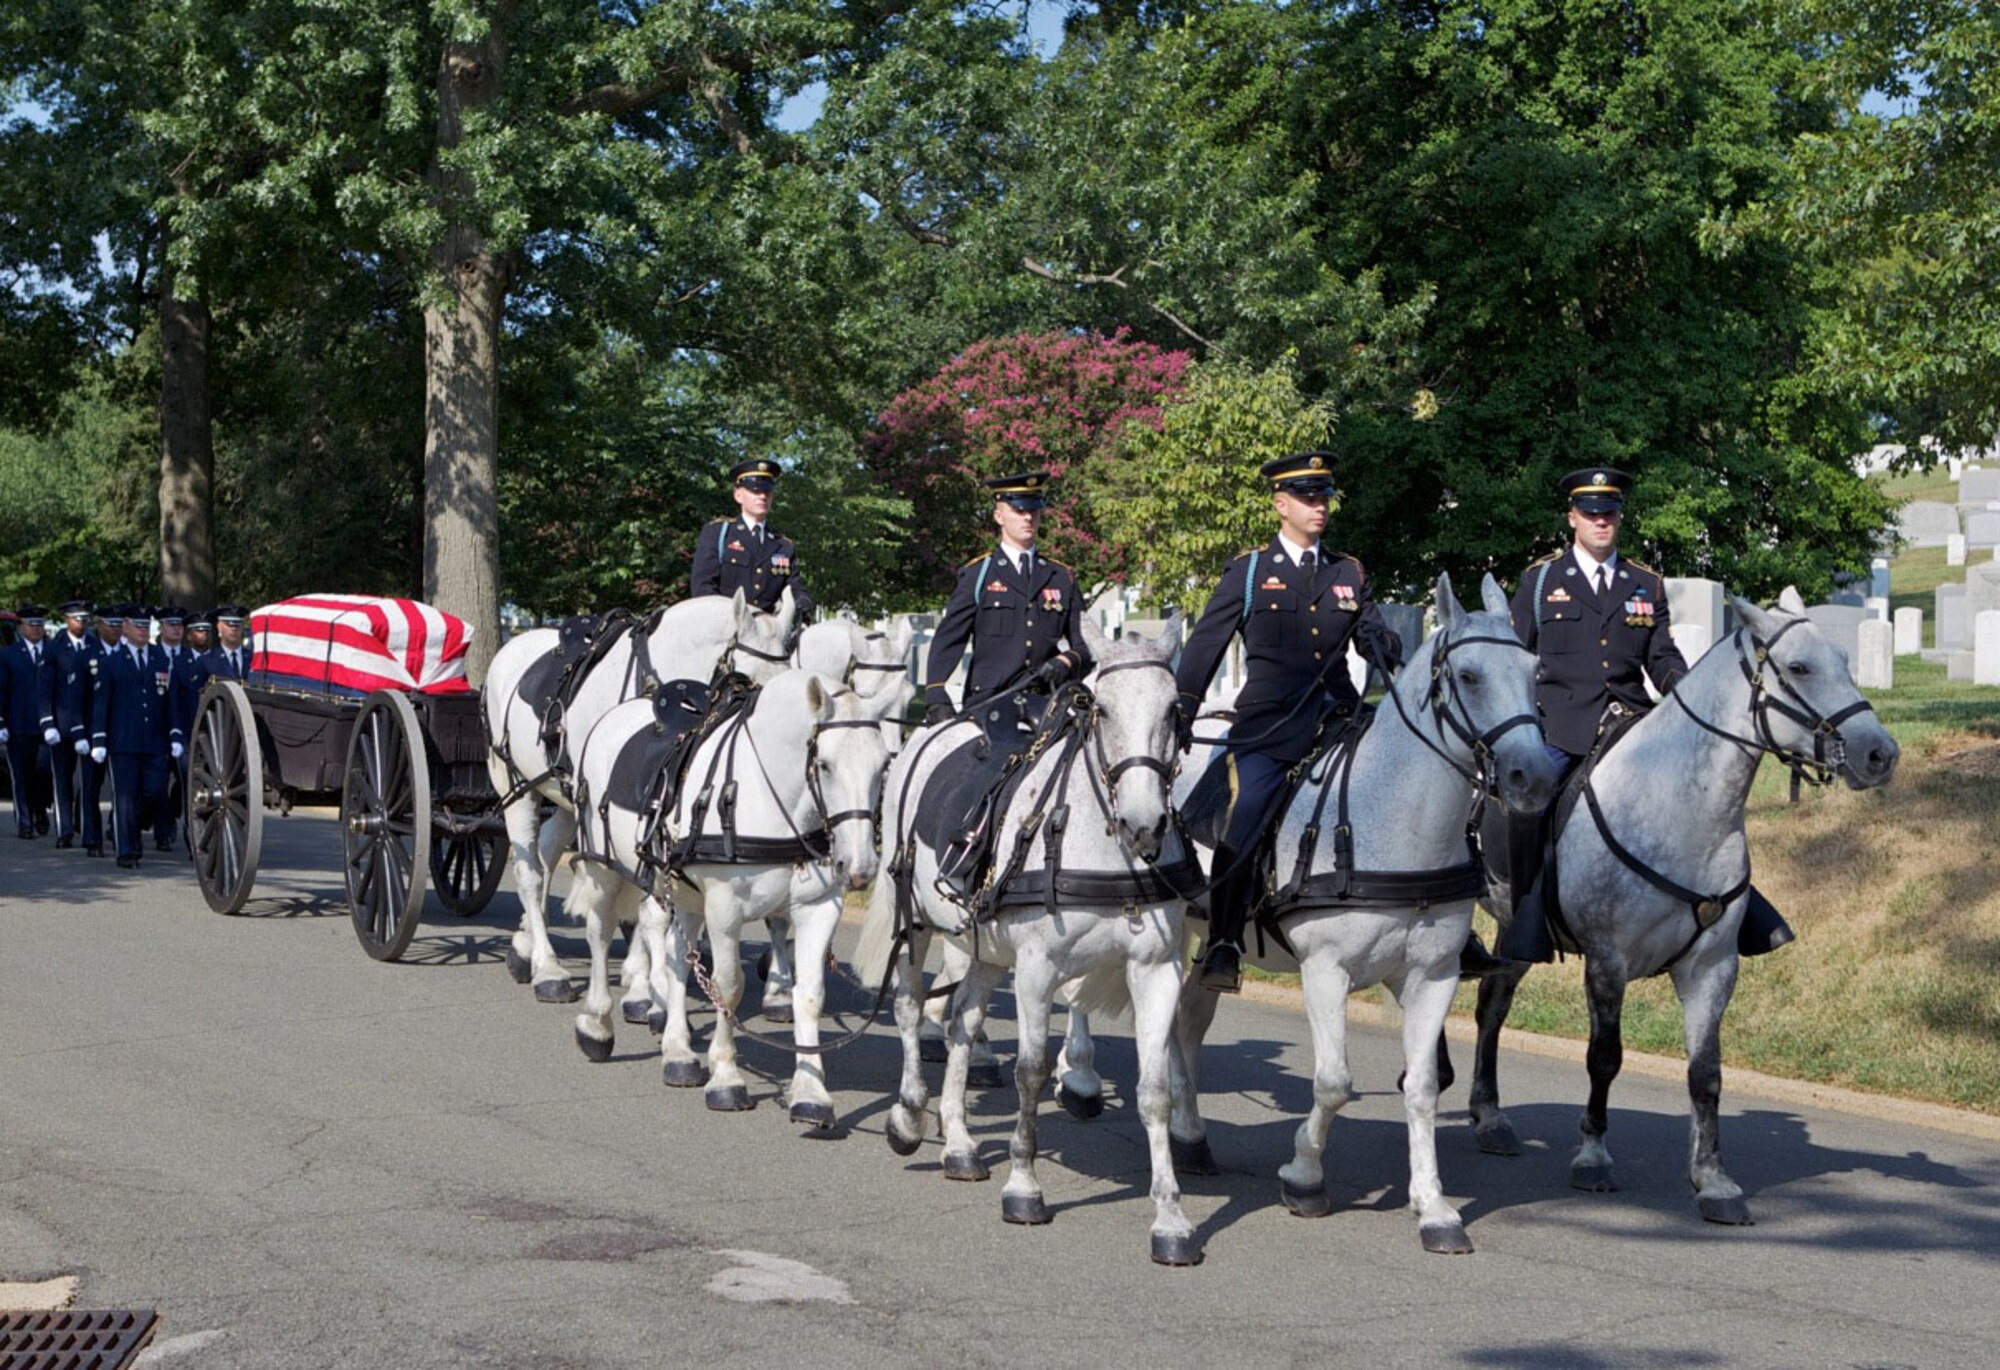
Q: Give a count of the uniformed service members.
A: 11